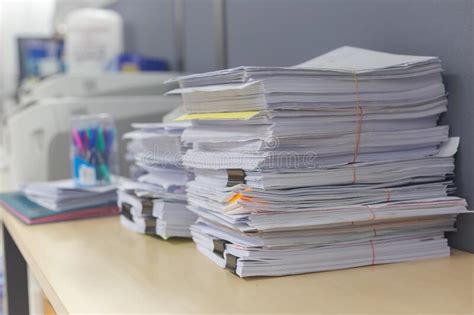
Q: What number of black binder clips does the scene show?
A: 6